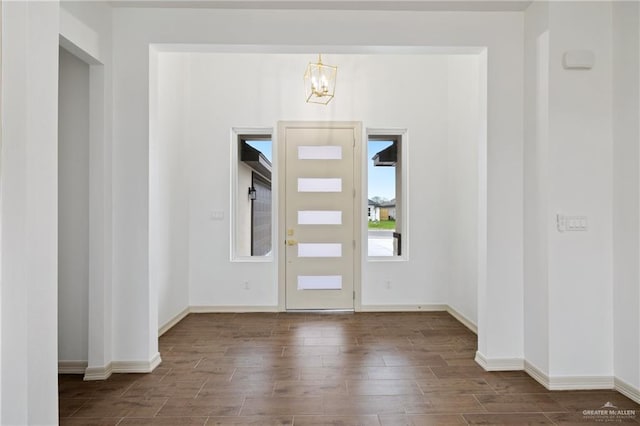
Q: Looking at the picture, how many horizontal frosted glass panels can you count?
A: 5